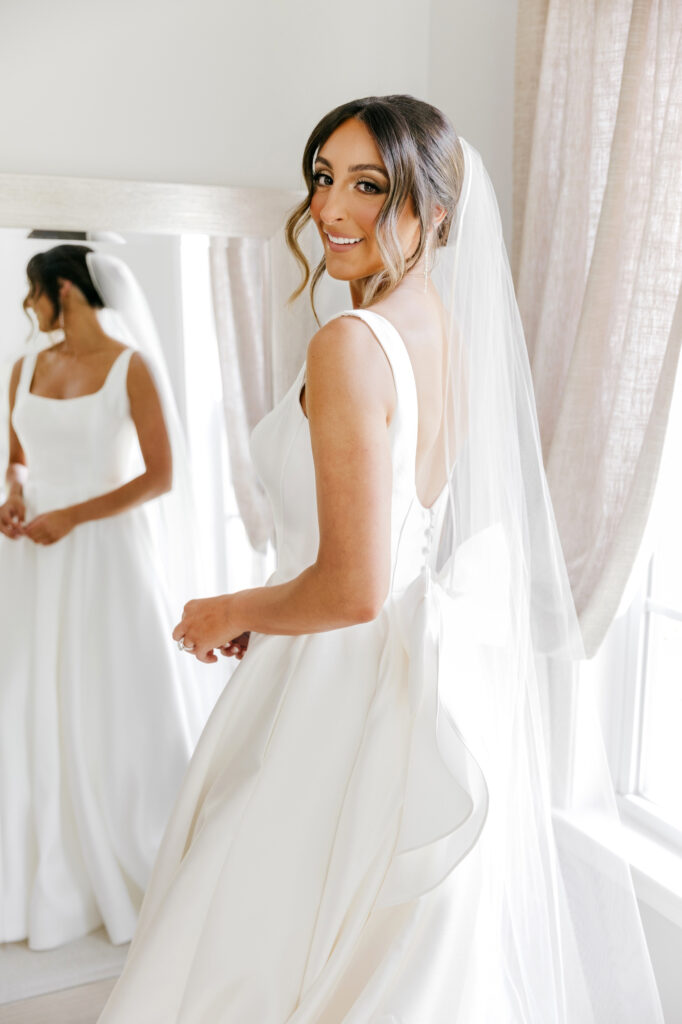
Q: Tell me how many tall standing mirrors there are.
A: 1